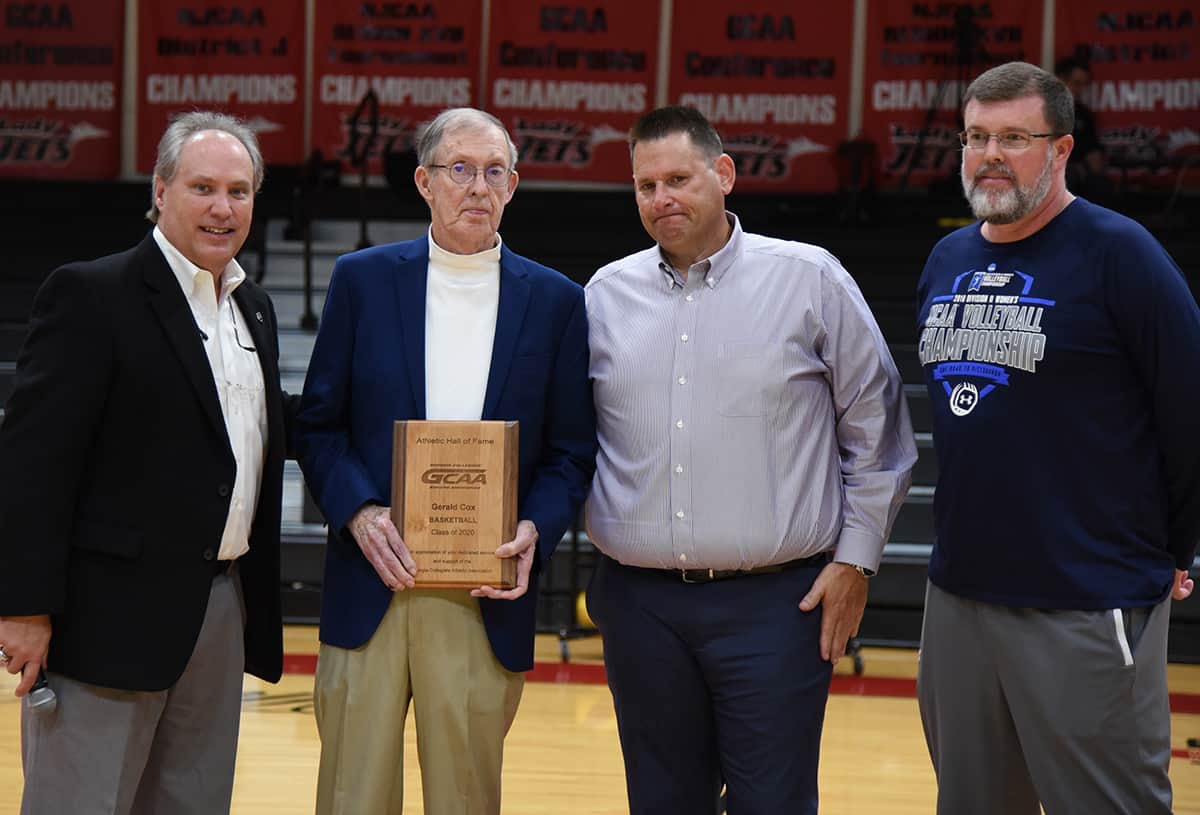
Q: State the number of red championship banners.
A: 7